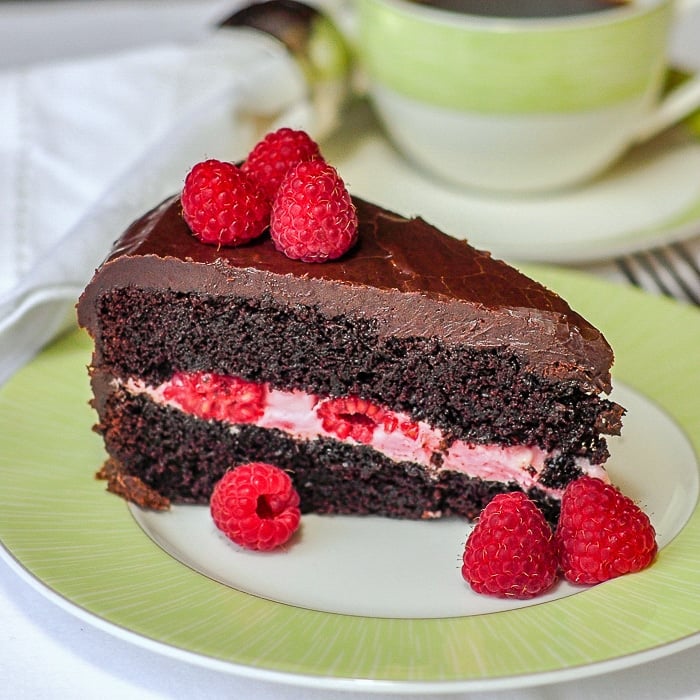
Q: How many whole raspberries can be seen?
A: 6